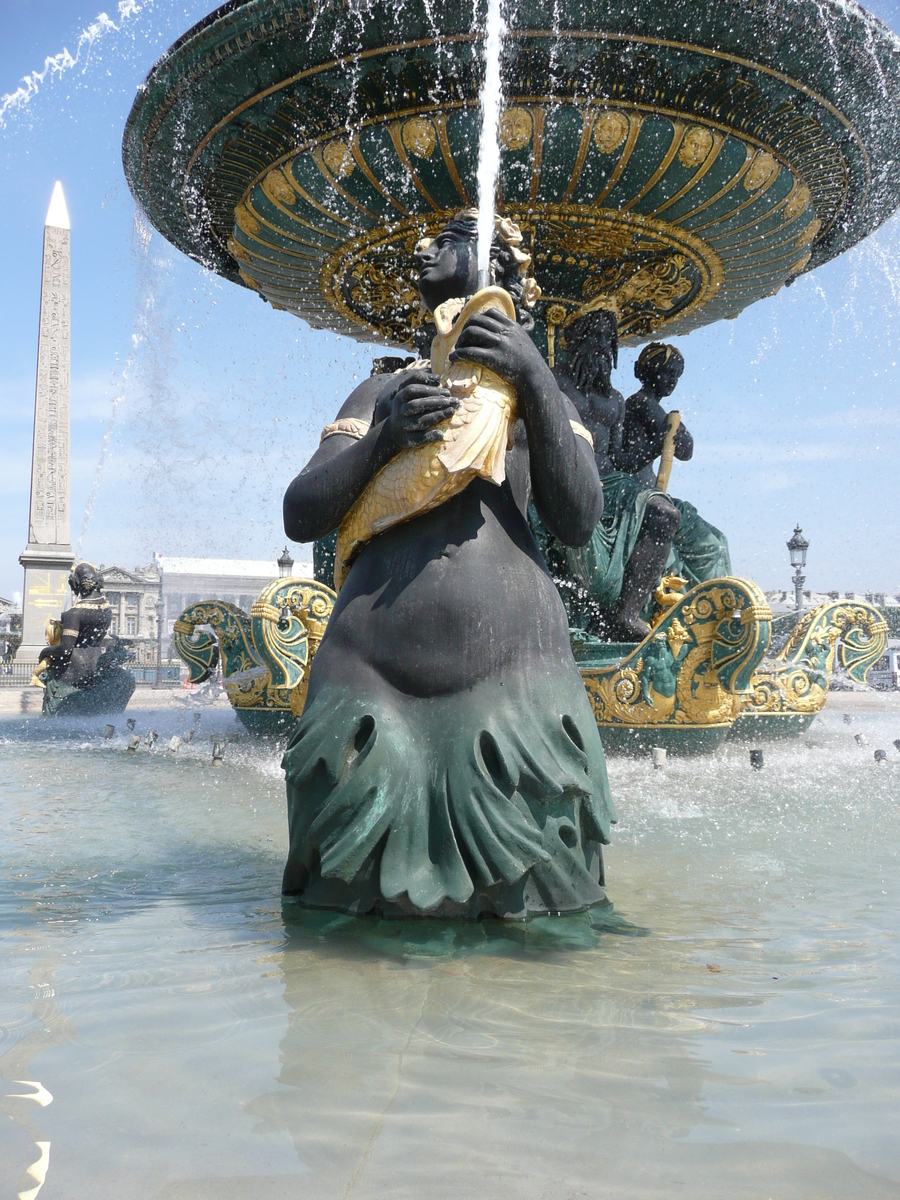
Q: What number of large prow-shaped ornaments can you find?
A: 4